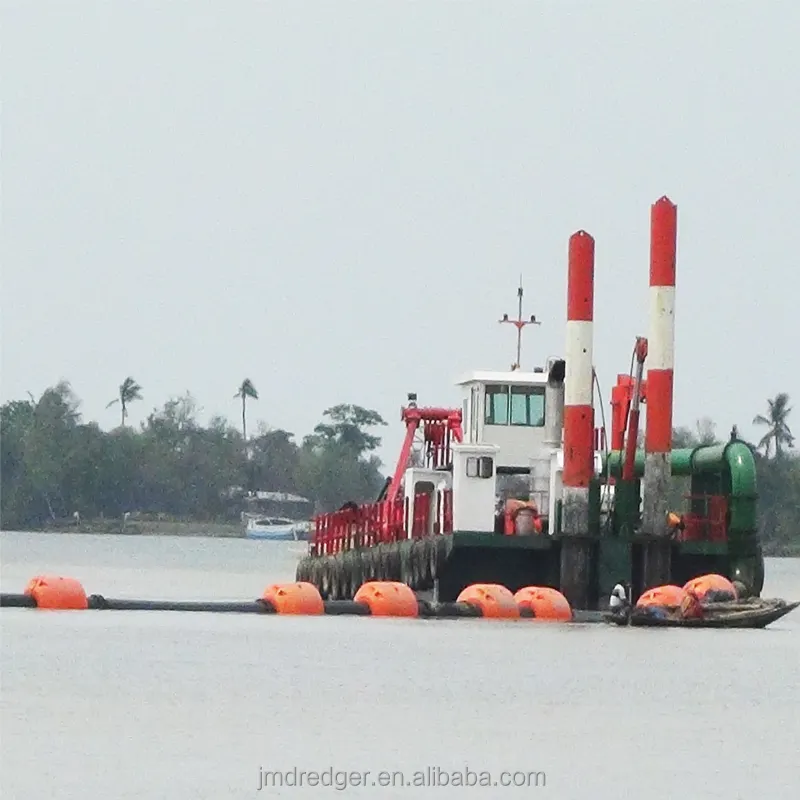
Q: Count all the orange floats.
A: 7